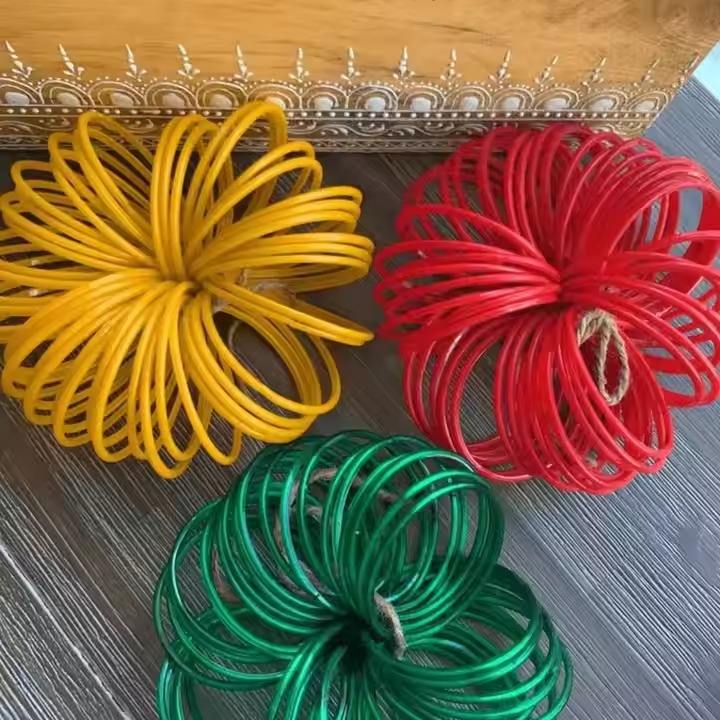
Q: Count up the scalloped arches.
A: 14